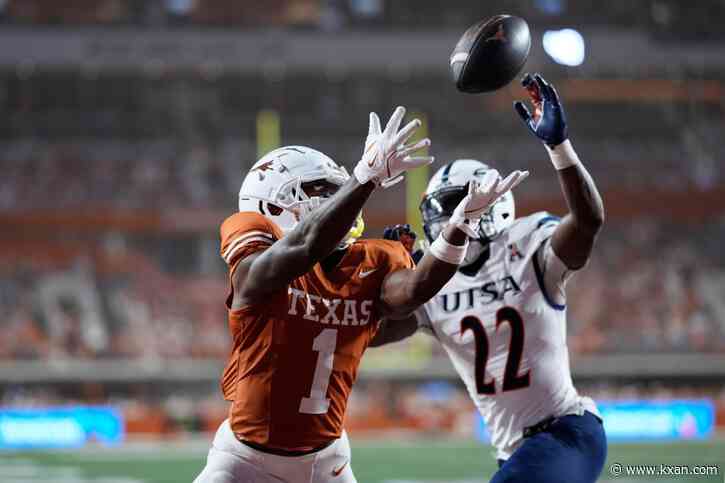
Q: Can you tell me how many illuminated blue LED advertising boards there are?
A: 2